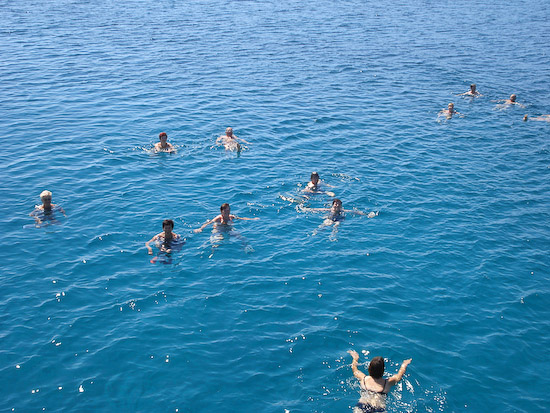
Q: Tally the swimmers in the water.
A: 12